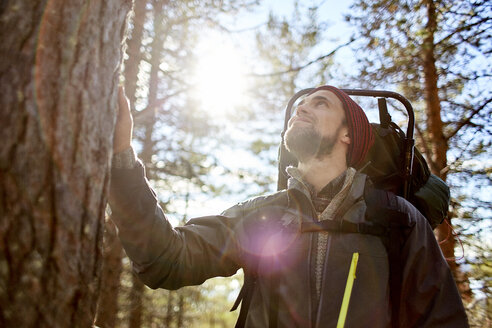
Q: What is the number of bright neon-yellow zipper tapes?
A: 1